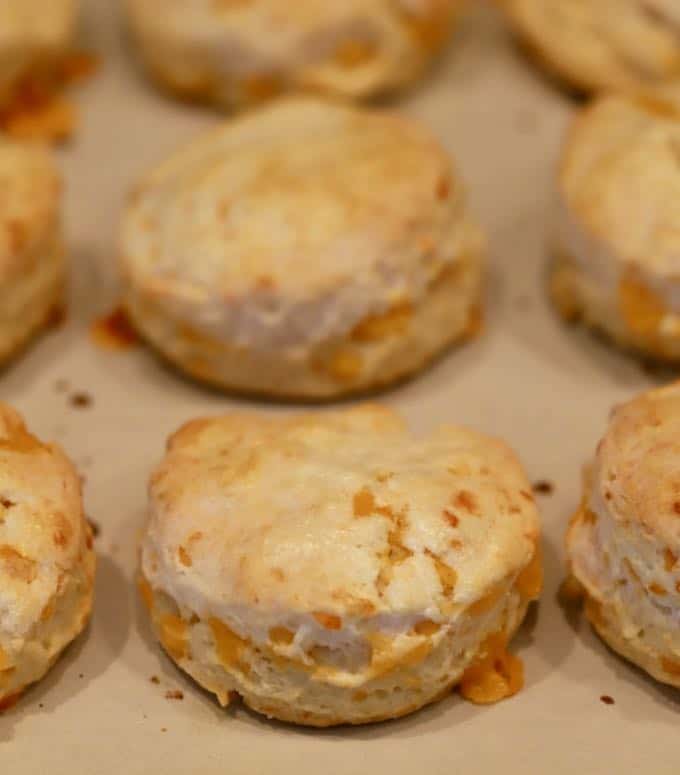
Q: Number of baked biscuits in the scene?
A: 9